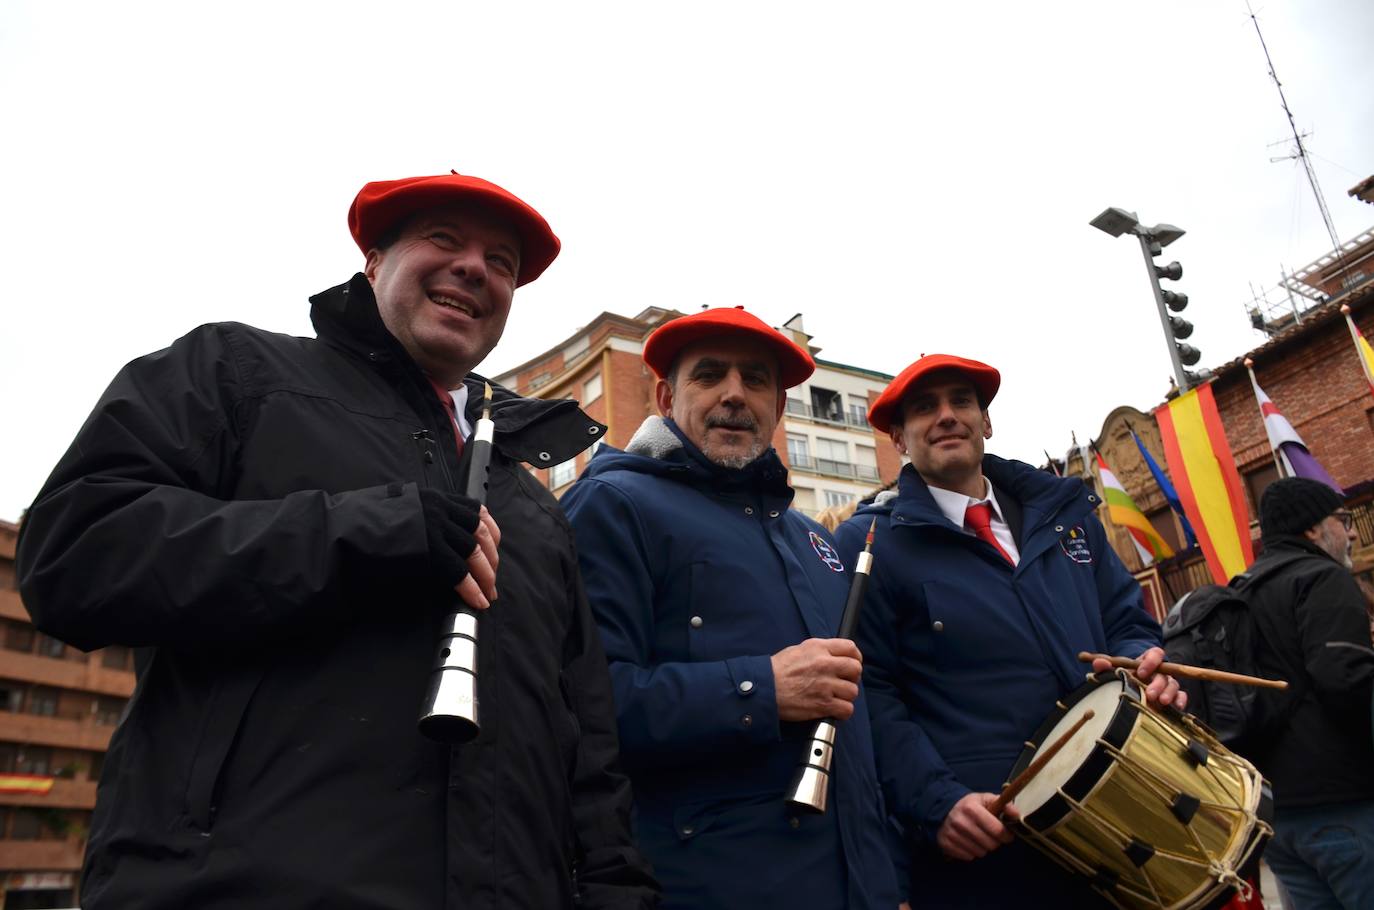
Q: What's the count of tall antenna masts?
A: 1